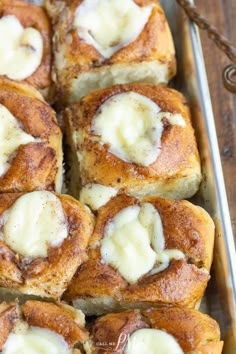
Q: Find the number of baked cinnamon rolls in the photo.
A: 8